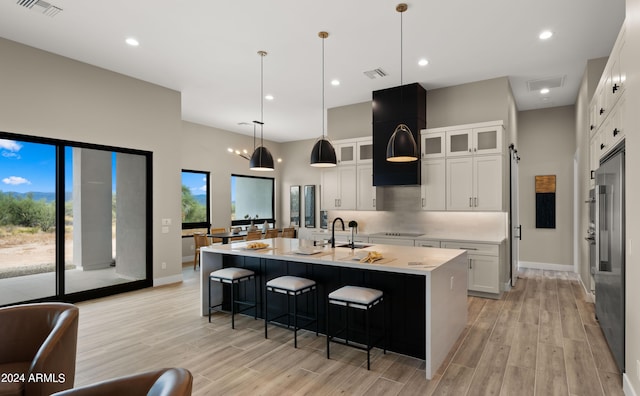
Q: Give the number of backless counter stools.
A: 3